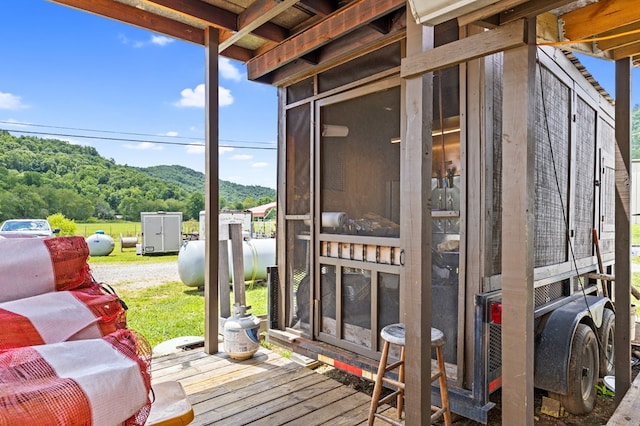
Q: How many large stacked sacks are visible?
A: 3